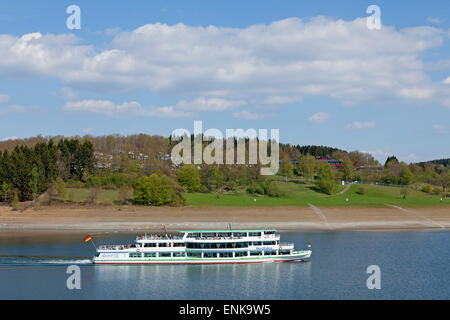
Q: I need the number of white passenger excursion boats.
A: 1